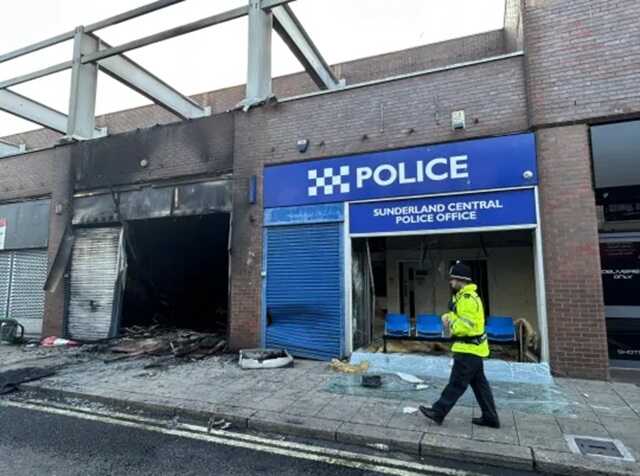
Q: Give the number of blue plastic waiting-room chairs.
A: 3